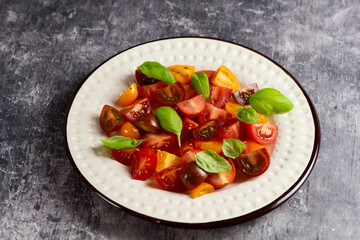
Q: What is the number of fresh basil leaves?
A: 8